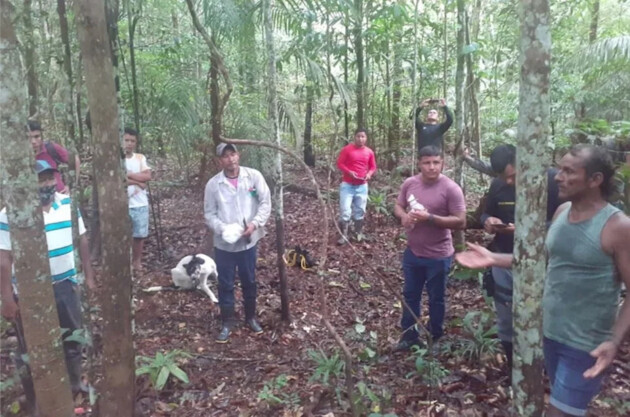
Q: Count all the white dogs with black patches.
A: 1